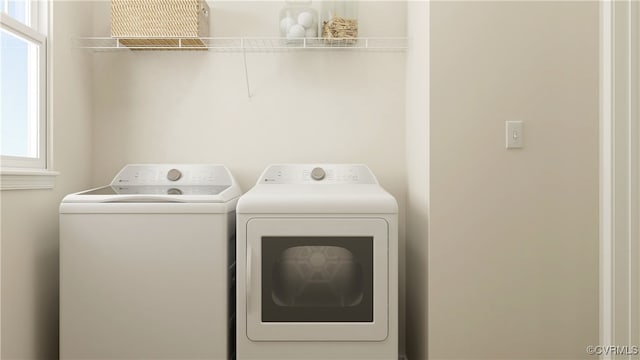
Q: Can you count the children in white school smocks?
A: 0